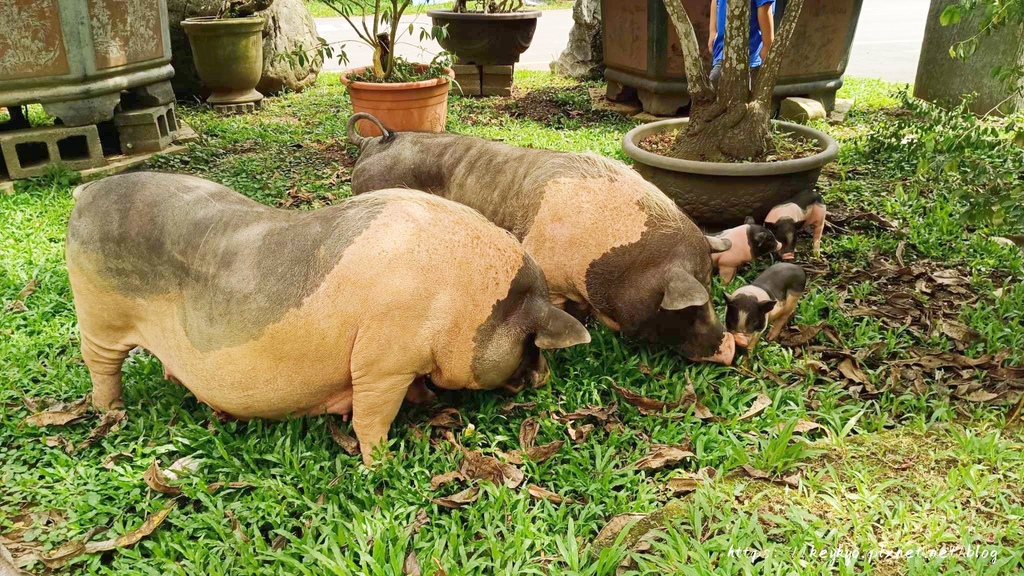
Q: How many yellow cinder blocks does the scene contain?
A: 0